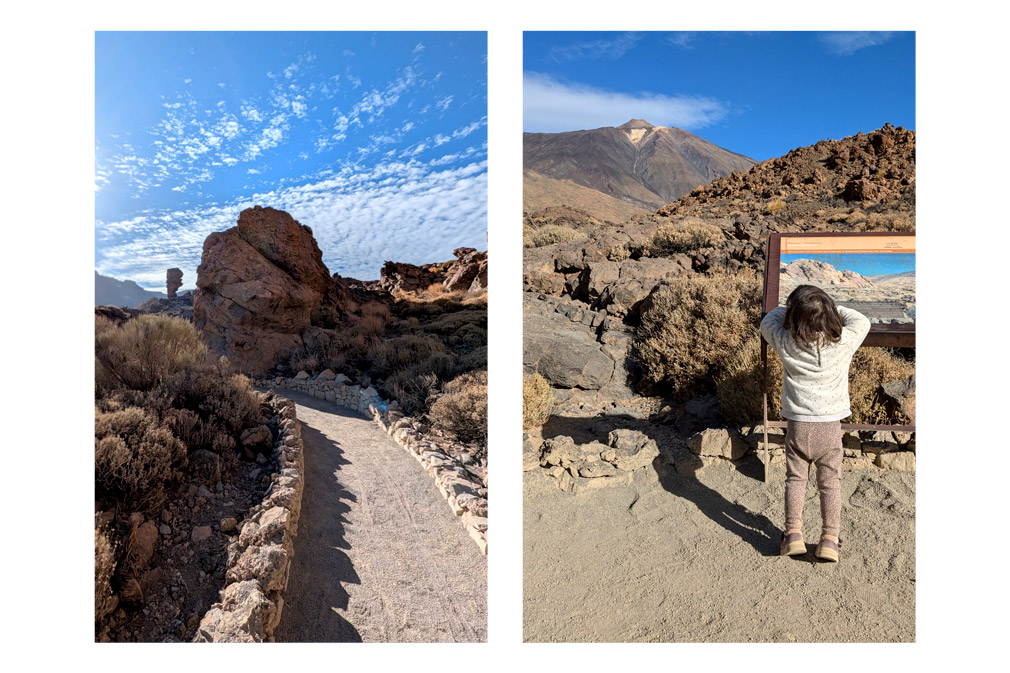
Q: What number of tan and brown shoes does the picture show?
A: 2